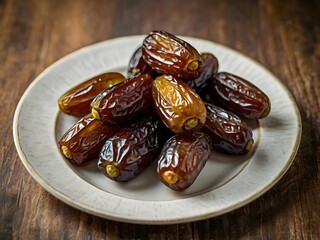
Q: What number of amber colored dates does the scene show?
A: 2